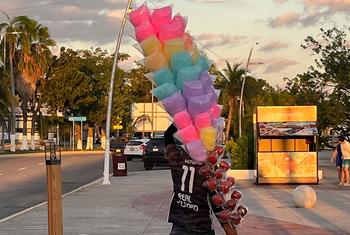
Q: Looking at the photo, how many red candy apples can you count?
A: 14